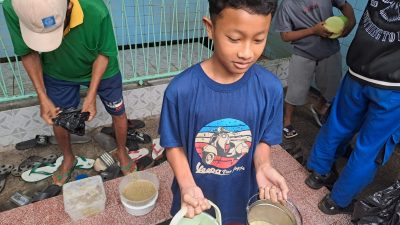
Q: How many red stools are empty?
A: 0